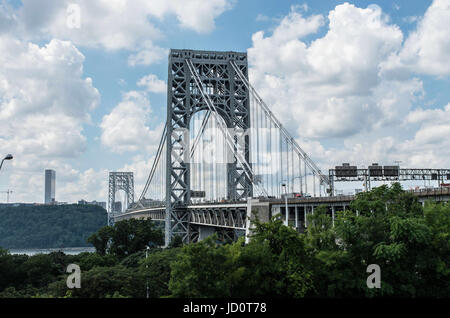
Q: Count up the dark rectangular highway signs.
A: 3